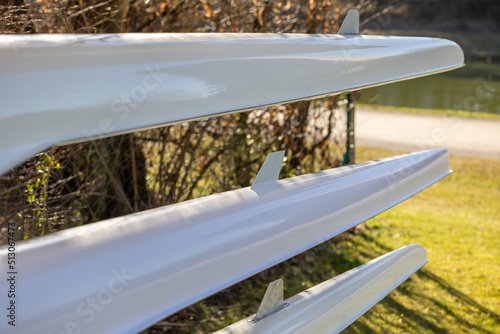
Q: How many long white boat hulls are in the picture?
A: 3